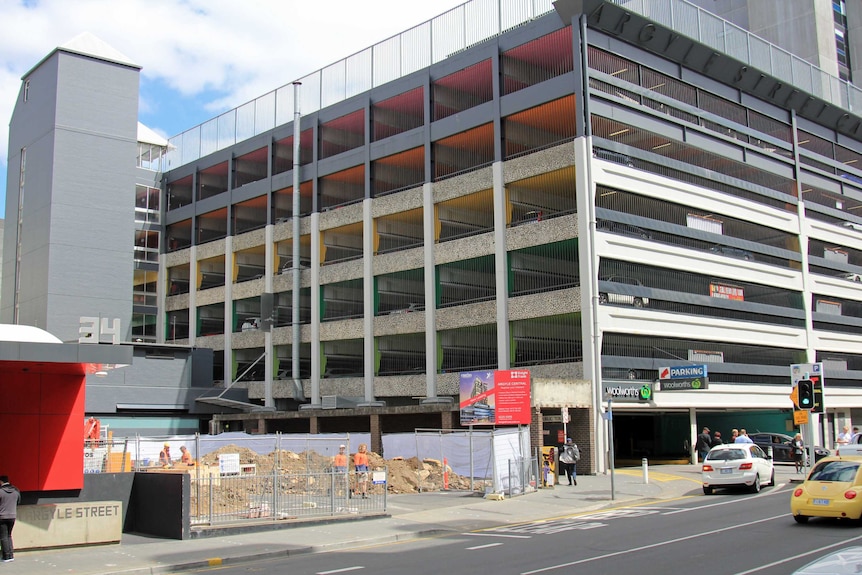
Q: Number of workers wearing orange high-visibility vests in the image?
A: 4